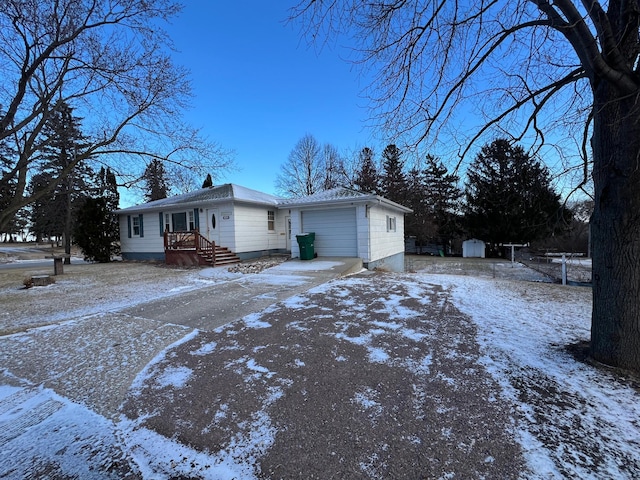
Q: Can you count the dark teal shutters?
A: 4